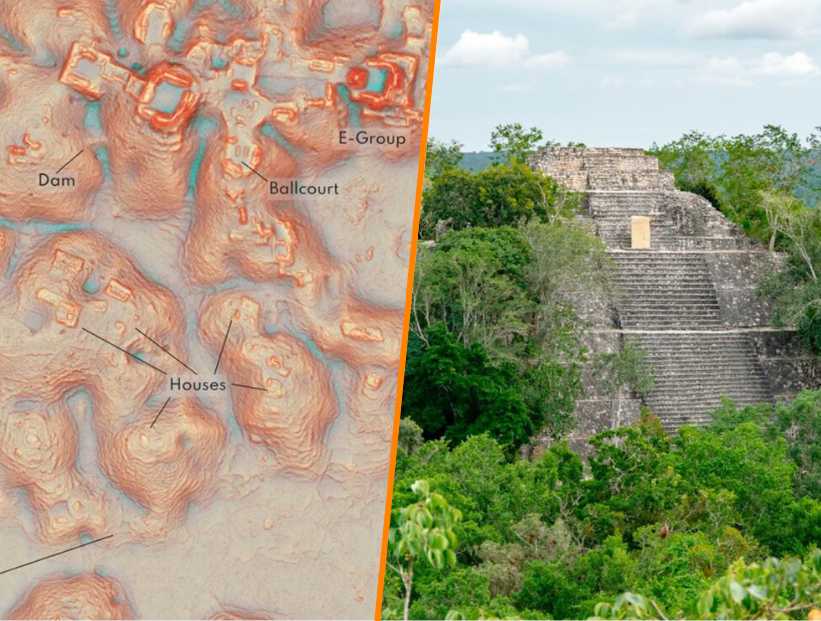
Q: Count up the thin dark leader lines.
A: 8